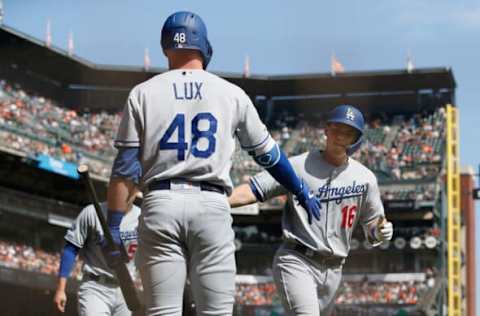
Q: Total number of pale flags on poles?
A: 6